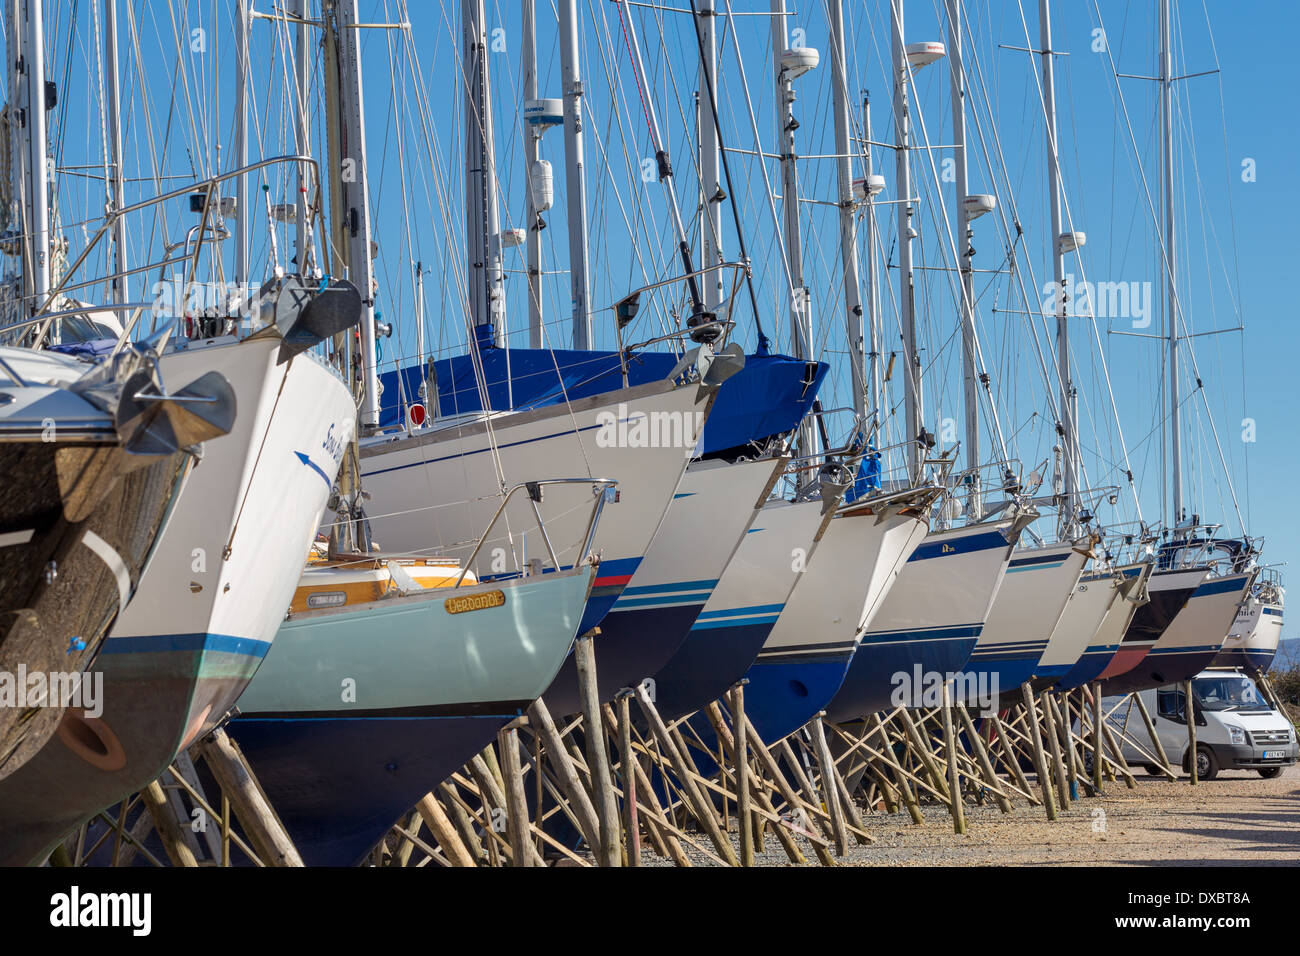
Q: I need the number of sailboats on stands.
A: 14